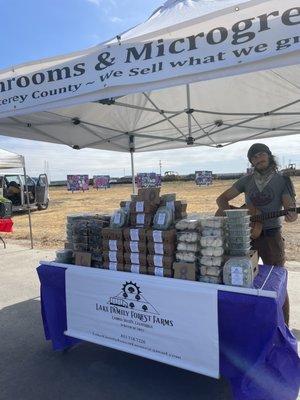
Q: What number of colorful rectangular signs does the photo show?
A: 4